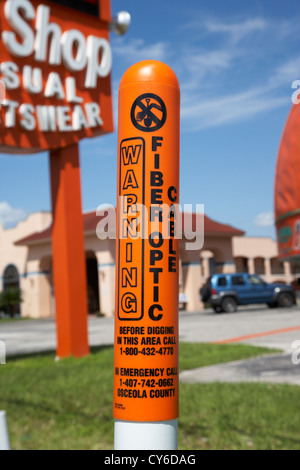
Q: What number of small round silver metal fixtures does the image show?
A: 1